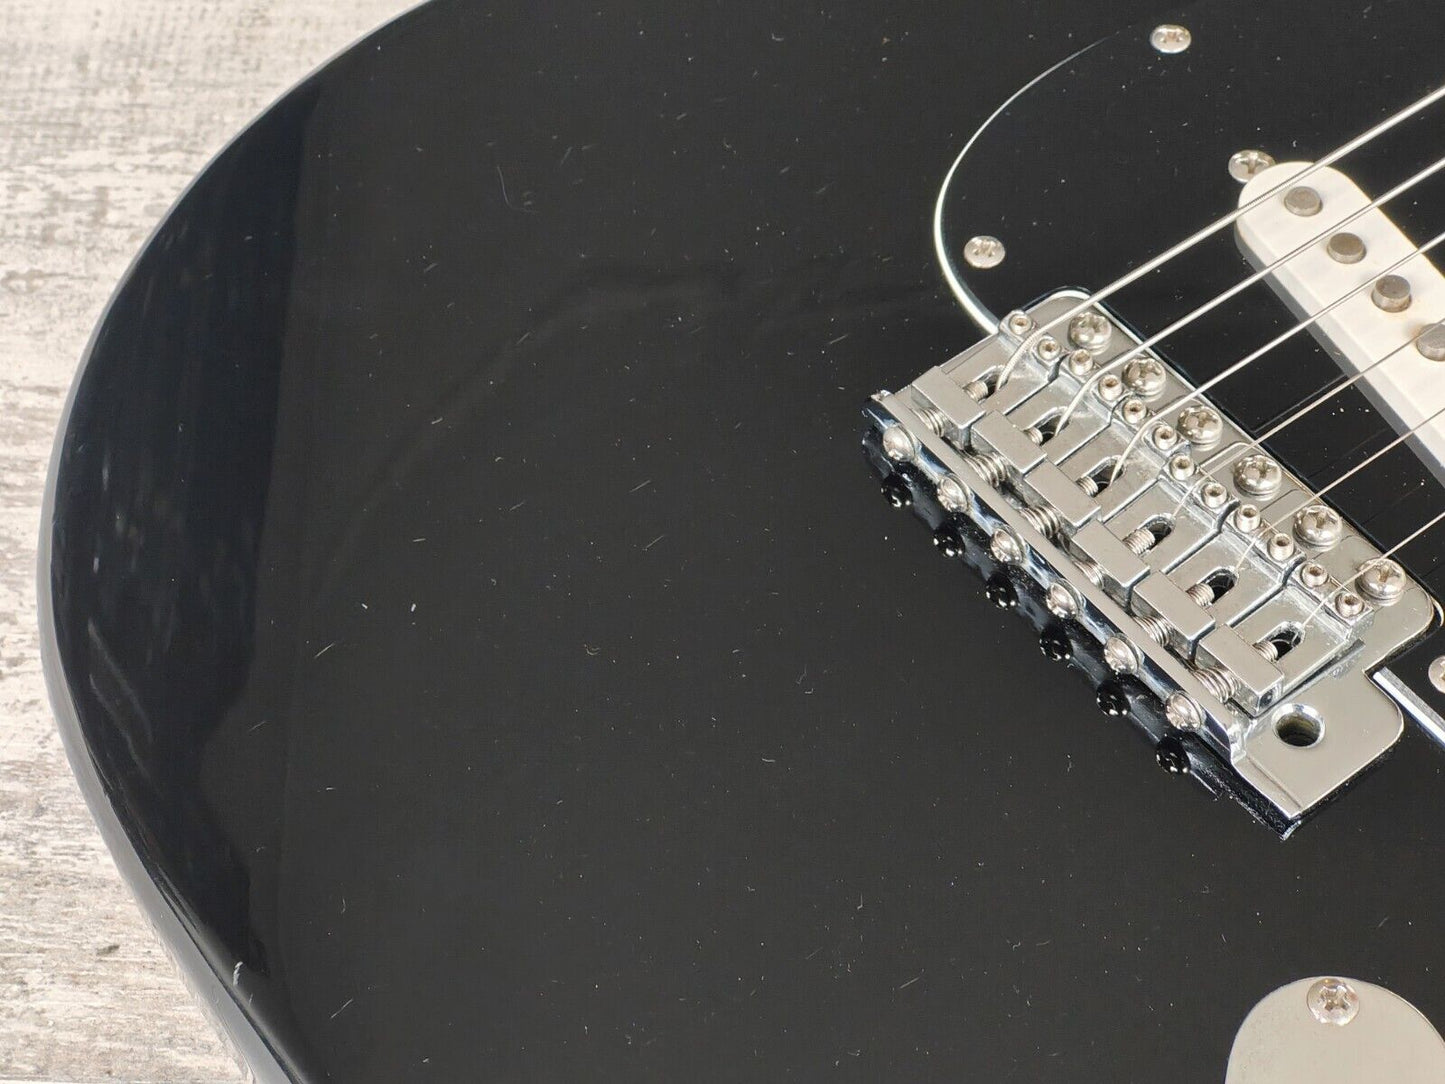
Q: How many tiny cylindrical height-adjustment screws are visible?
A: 12